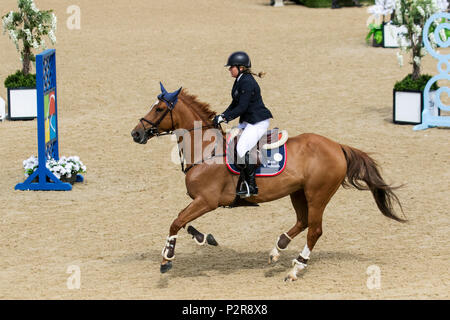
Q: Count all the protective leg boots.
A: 4